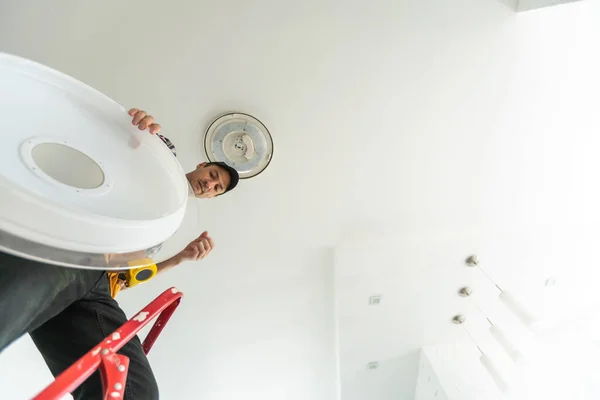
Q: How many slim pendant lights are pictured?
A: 3